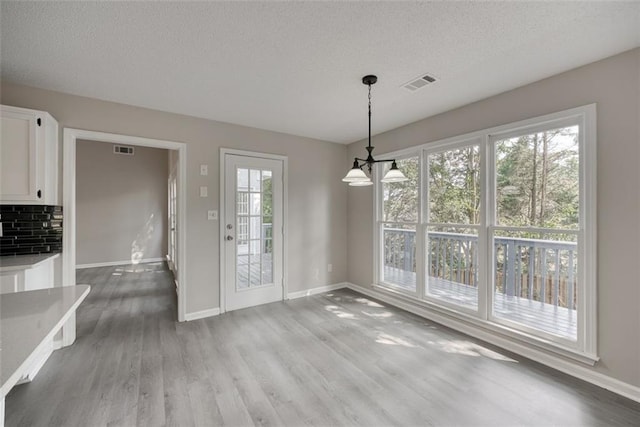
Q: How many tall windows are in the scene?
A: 3